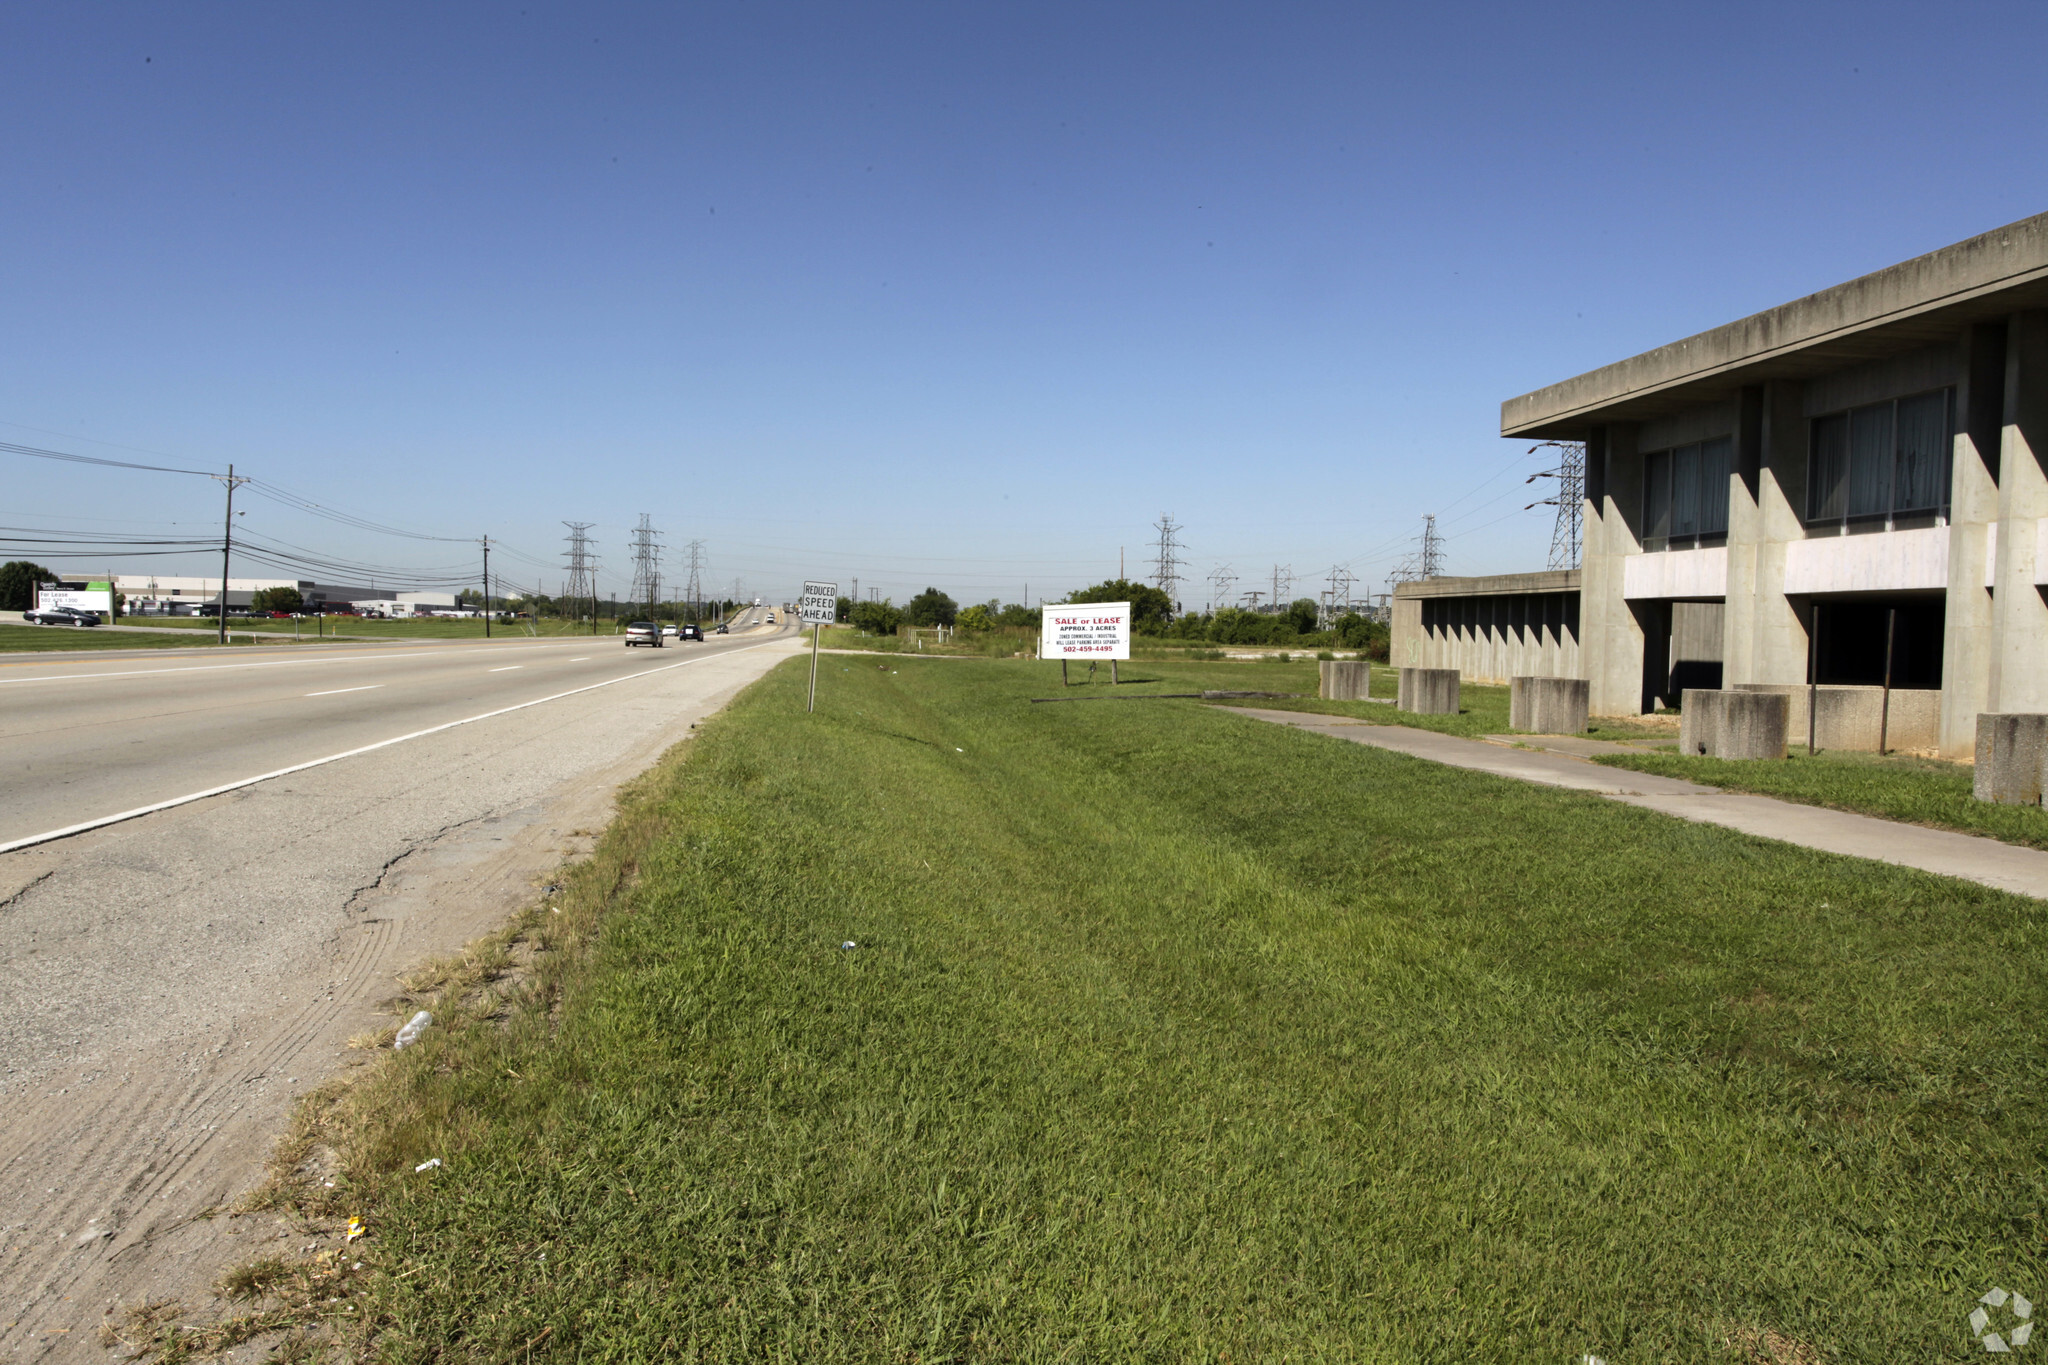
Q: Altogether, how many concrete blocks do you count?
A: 5